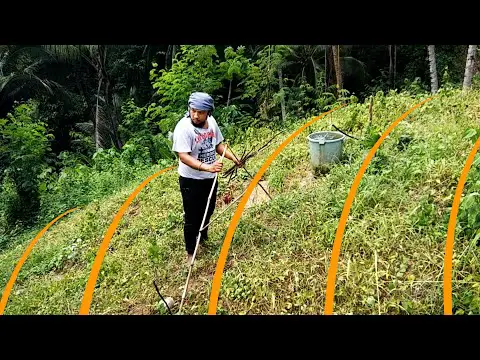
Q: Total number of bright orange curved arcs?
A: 5